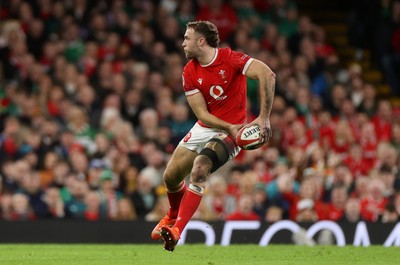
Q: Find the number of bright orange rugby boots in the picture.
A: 2